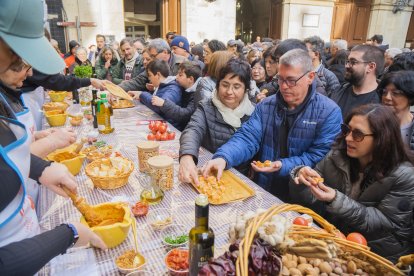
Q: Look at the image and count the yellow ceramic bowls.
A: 4